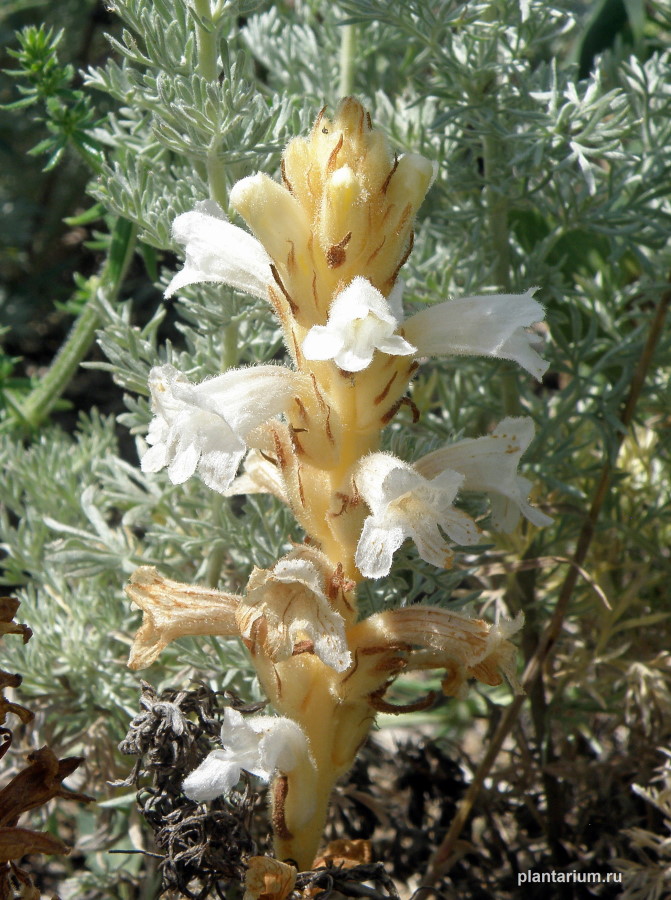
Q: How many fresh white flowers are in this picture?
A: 7